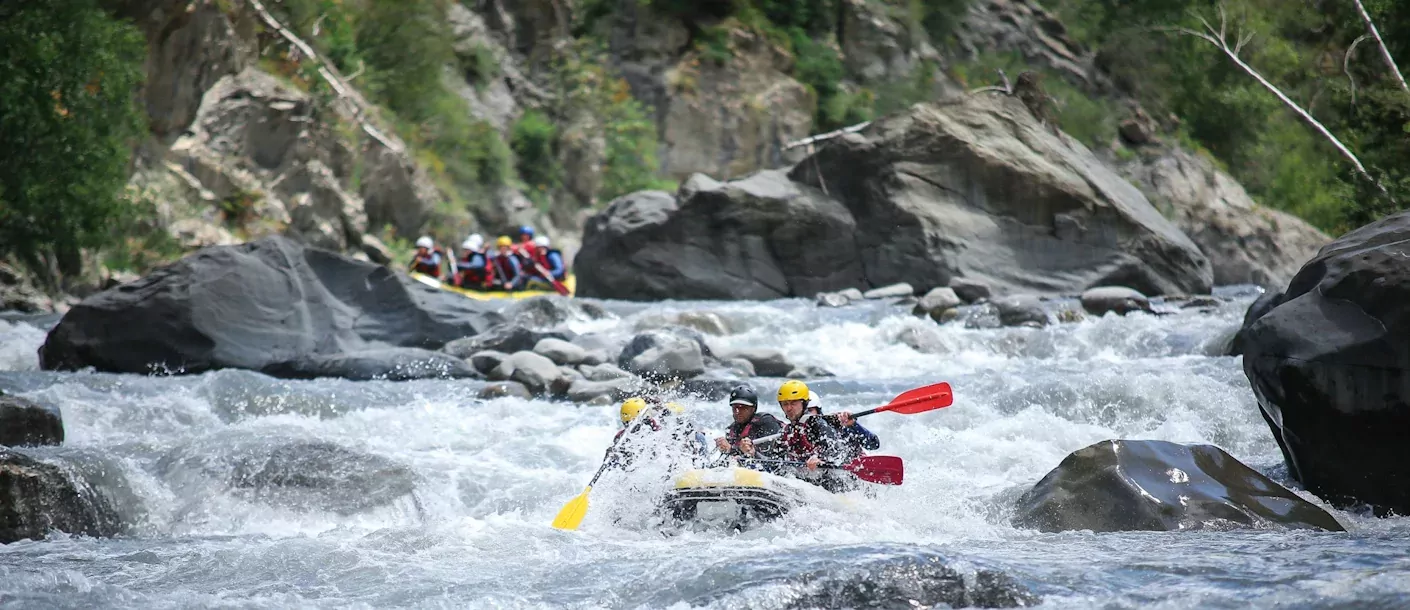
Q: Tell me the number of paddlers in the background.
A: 6